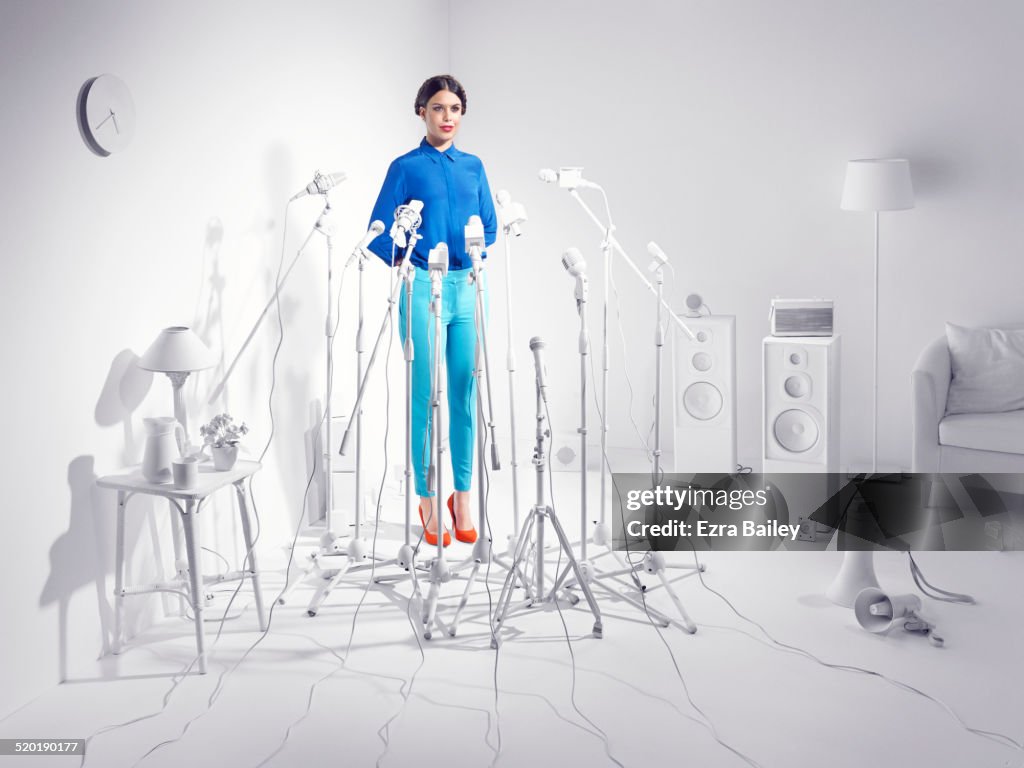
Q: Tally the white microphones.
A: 10